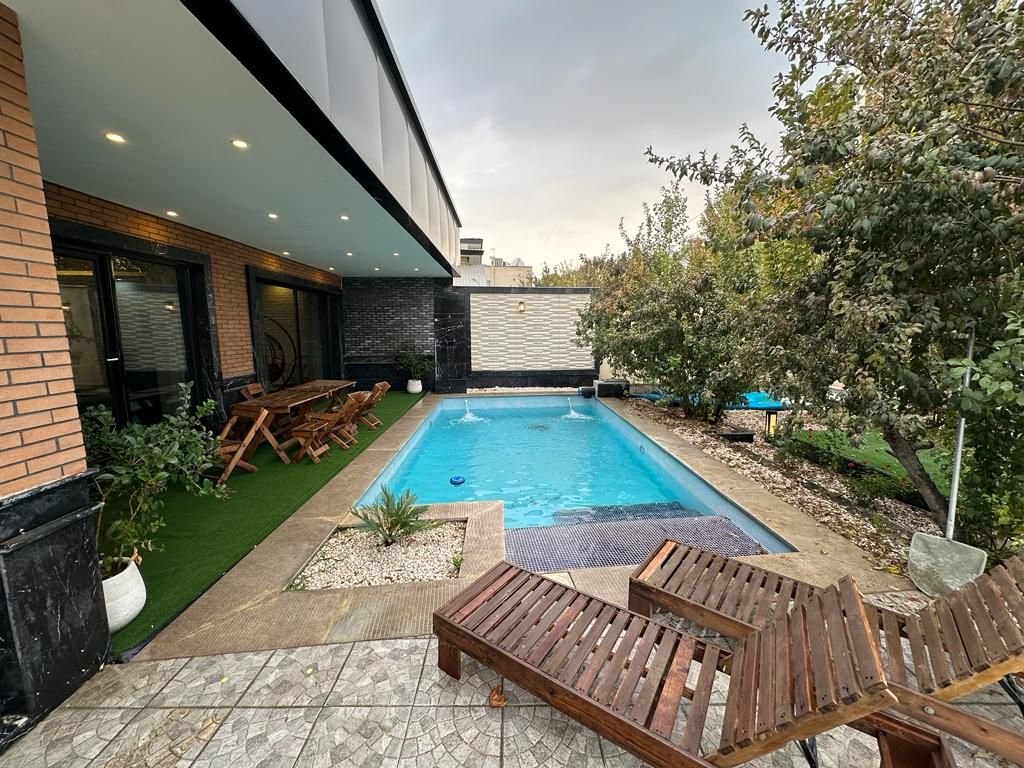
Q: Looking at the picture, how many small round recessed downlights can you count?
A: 11